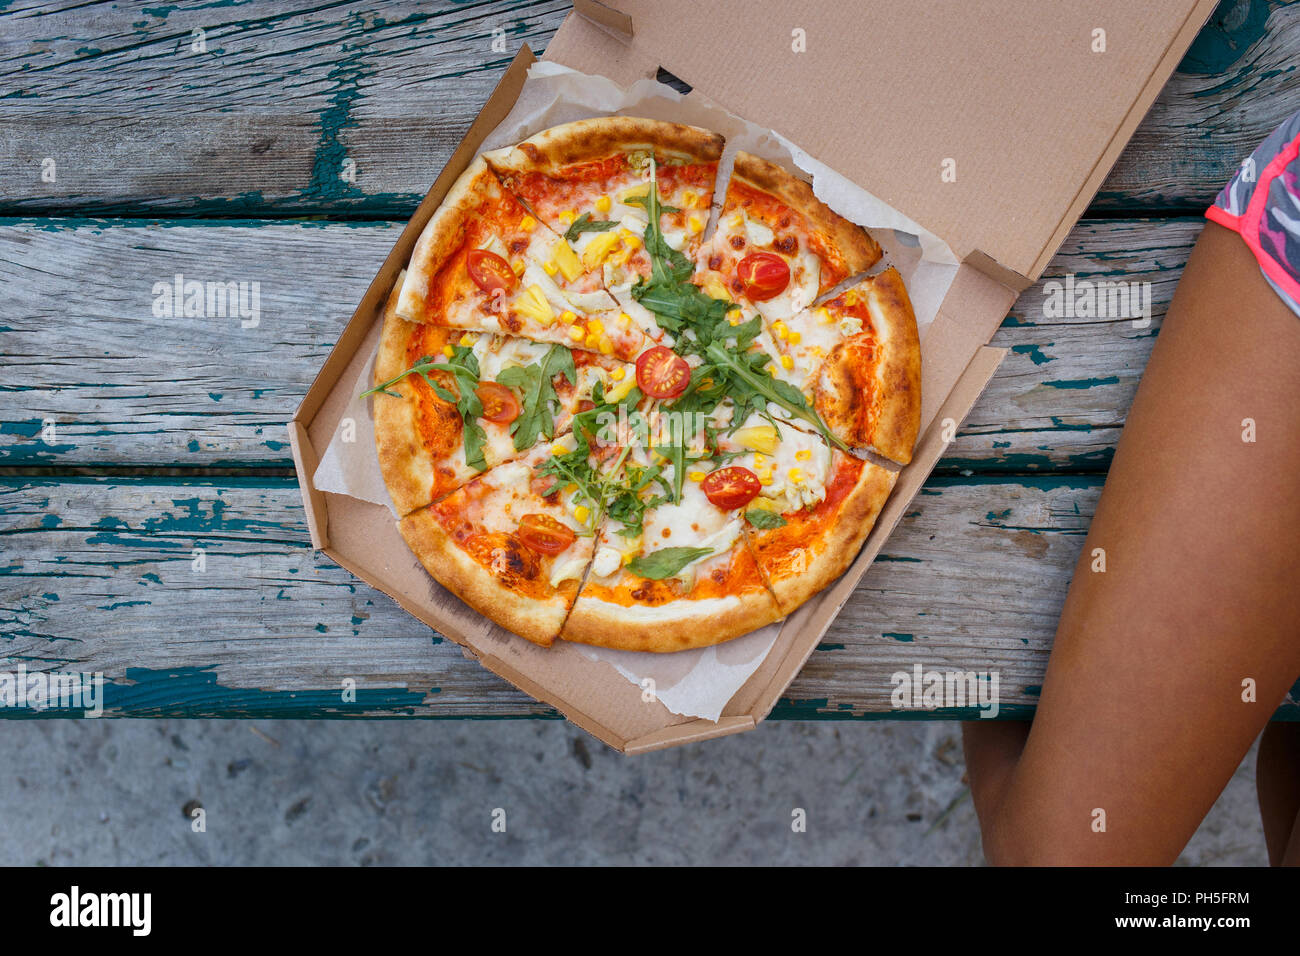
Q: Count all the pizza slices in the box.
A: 8